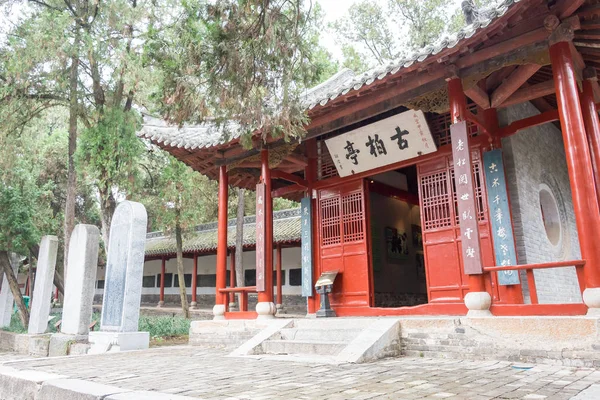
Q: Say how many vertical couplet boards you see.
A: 4